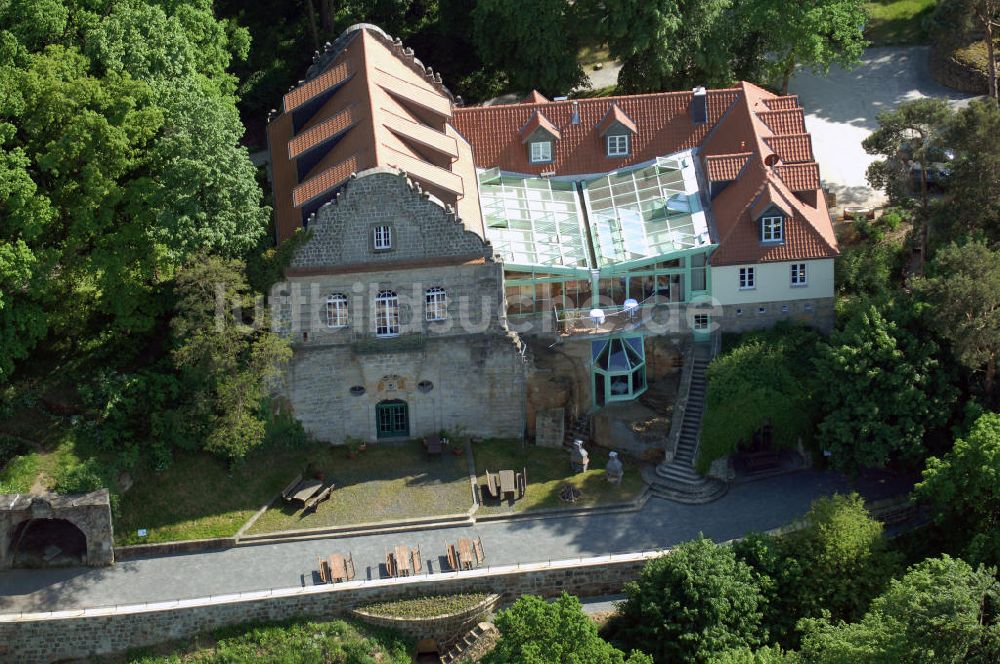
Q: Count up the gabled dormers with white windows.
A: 3